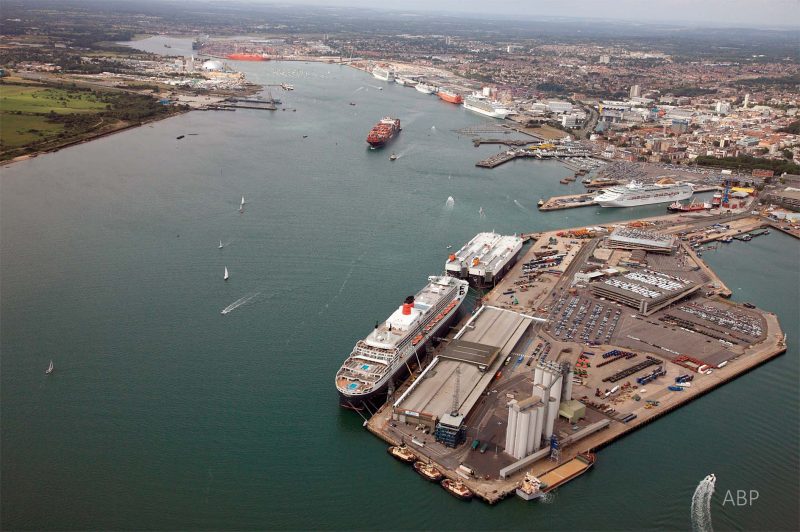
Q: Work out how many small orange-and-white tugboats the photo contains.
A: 3